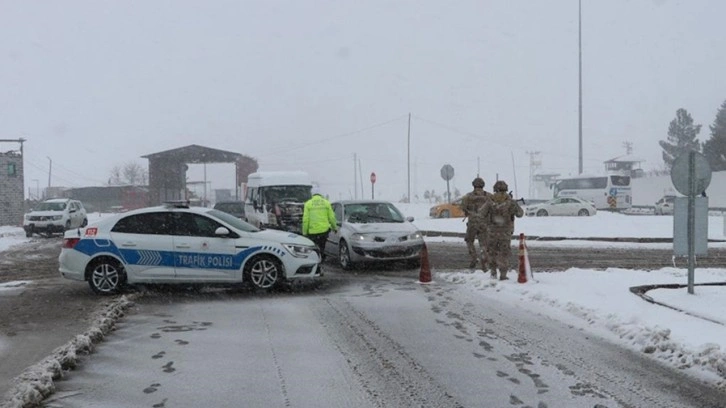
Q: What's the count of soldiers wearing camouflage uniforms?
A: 2